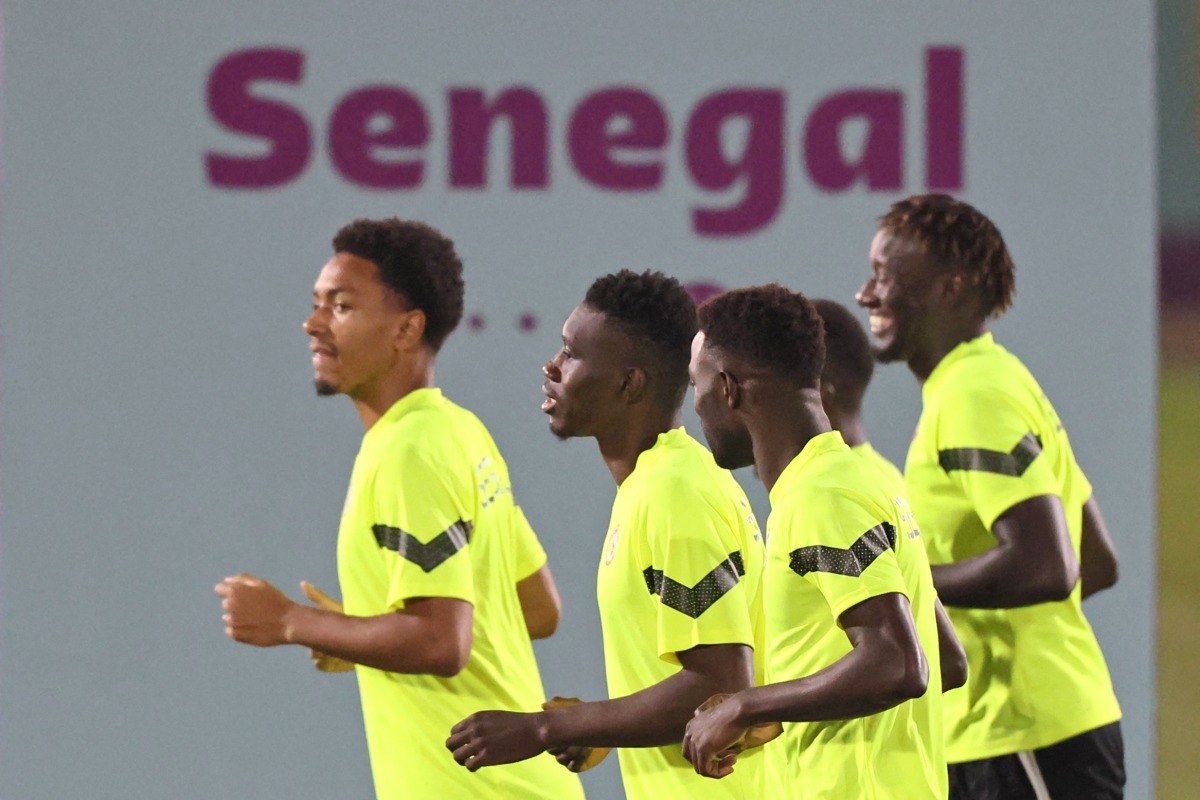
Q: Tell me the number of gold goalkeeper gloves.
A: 0